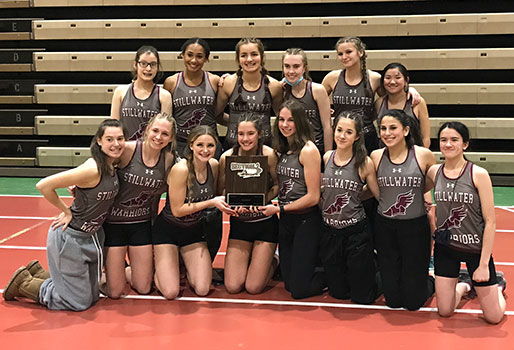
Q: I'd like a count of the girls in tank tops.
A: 14